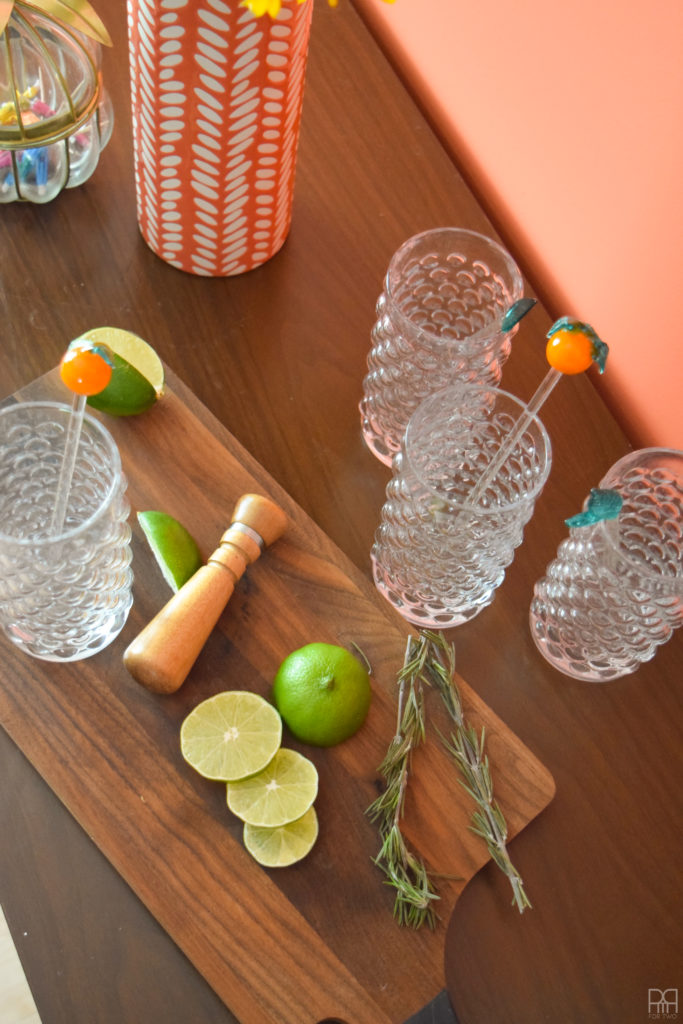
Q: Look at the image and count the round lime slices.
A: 3